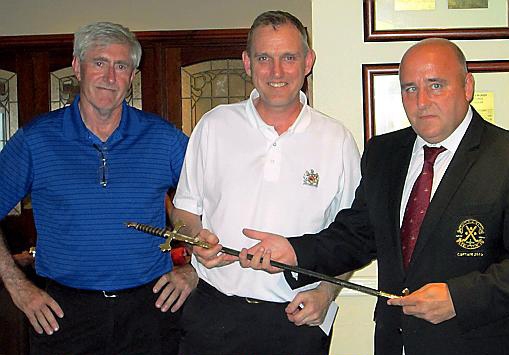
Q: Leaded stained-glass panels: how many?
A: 3